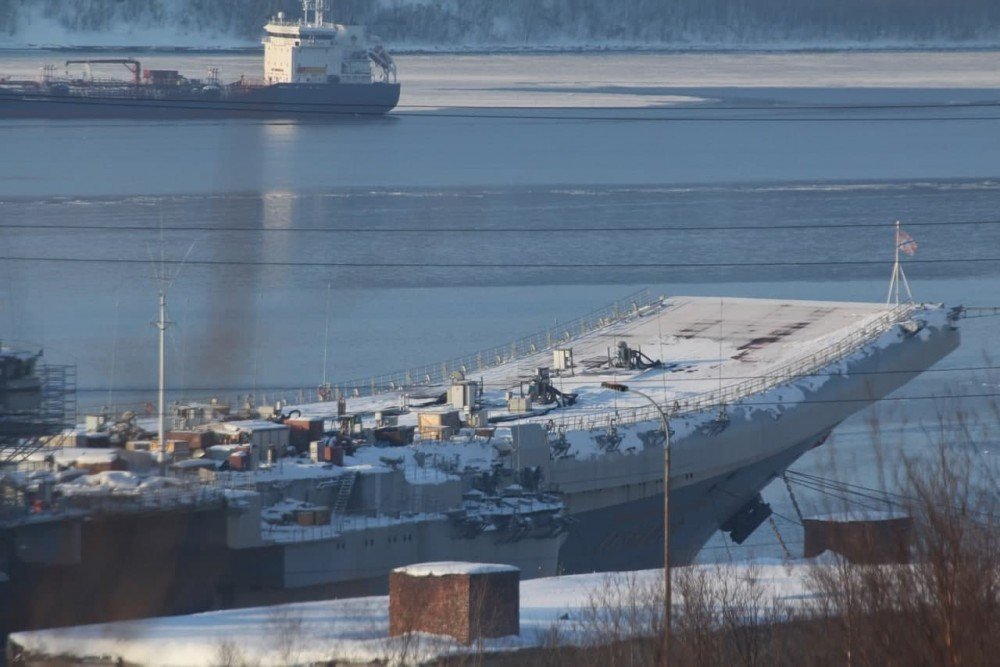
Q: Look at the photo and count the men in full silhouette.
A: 0